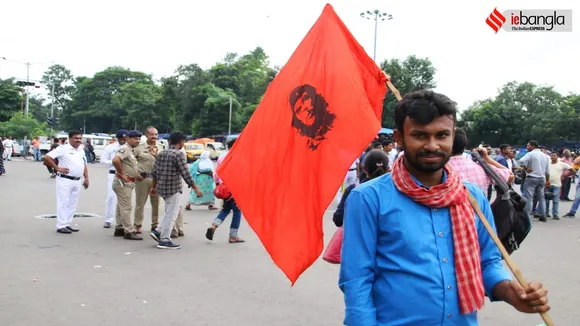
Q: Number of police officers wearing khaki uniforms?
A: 2